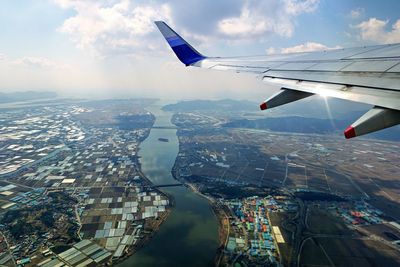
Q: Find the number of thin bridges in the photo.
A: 2